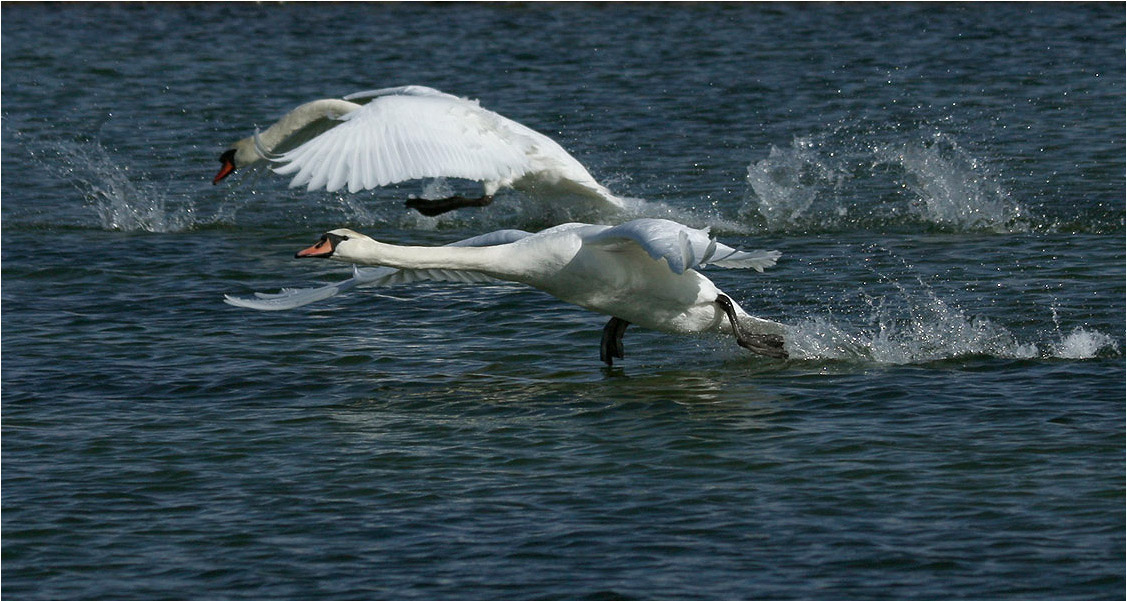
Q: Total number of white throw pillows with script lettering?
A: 0